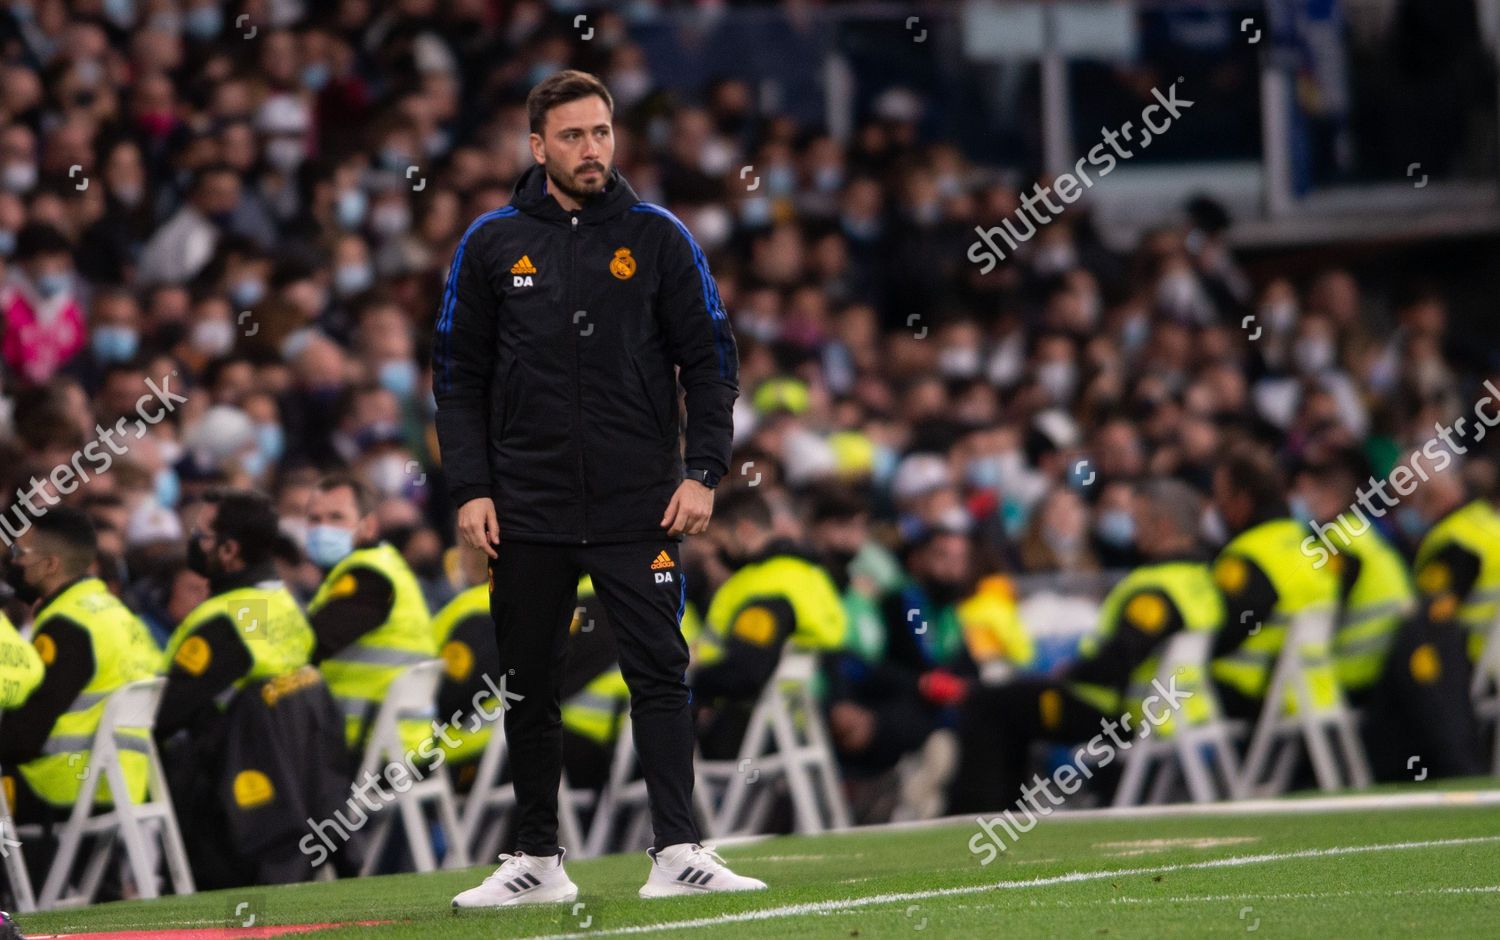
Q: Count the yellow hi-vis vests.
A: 11